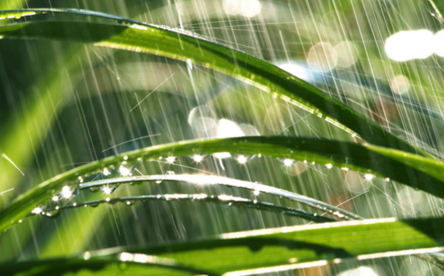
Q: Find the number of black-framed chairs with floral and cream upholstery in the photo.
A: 0